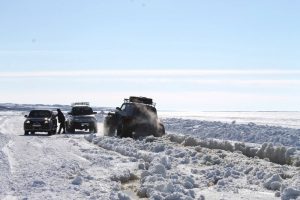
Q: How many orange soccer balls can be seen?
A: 0